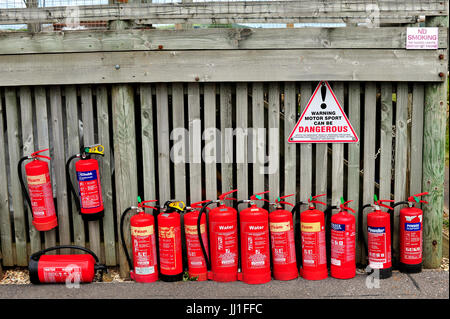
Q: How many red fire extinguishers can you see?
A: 13